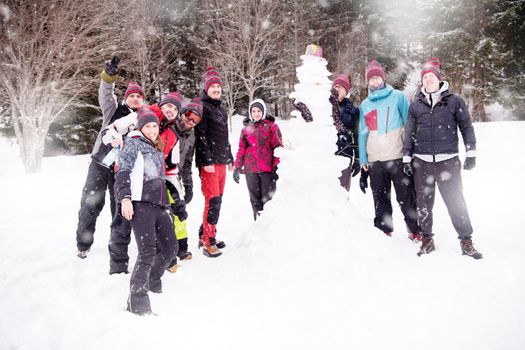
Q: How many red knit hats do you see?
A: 8